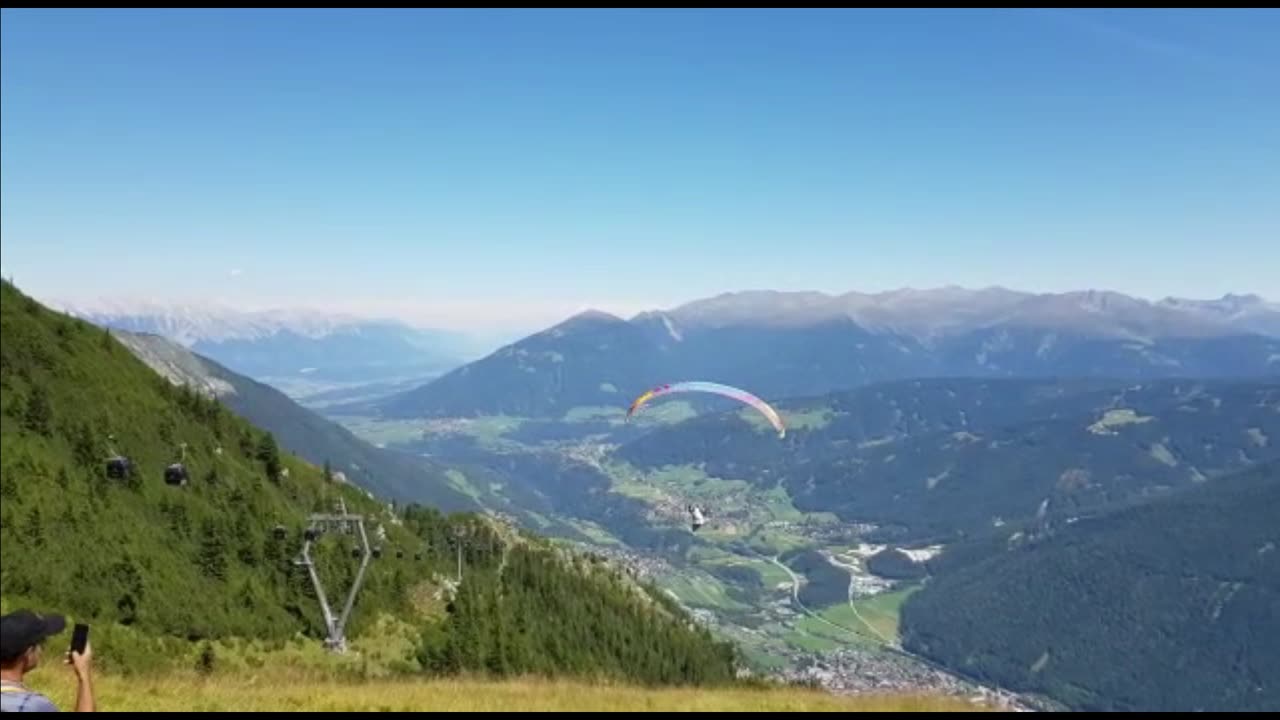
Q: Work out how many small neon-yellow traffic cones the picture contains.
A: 0